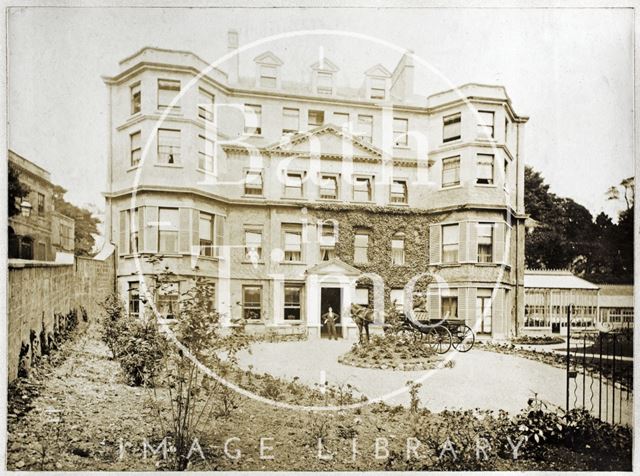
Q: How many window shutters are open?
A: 14